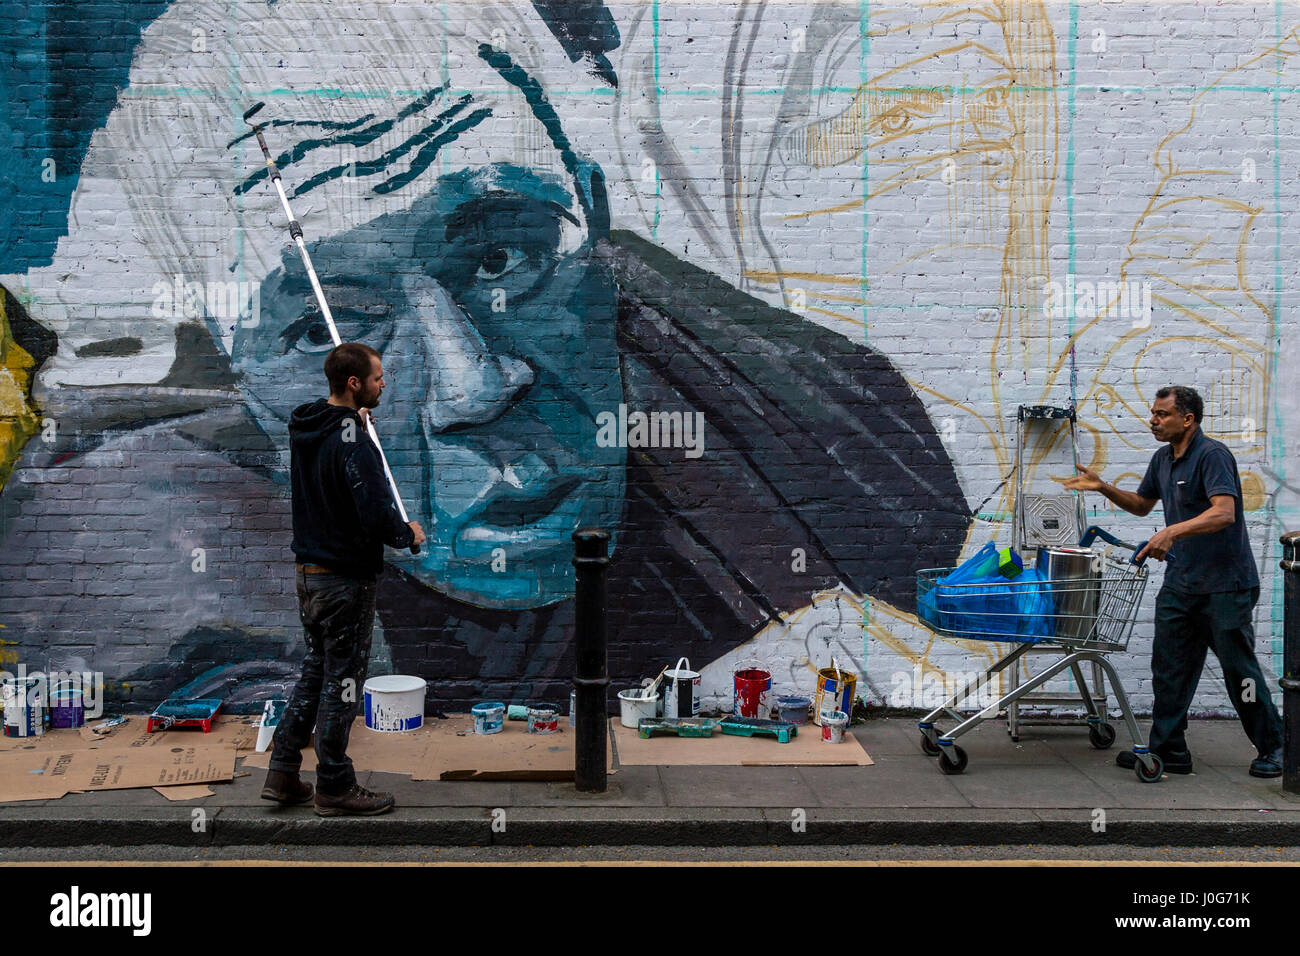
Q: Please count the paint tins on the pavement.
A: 11